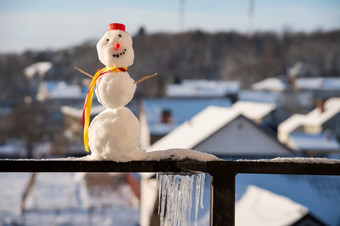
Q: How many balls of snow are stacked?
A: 3